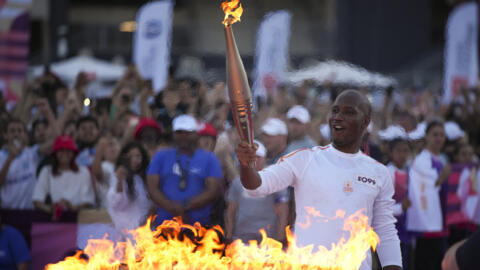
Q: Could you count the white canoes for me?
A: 0